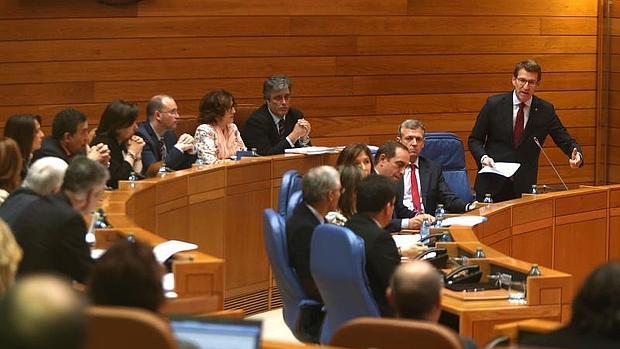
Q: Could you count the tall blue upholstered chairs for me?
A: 5